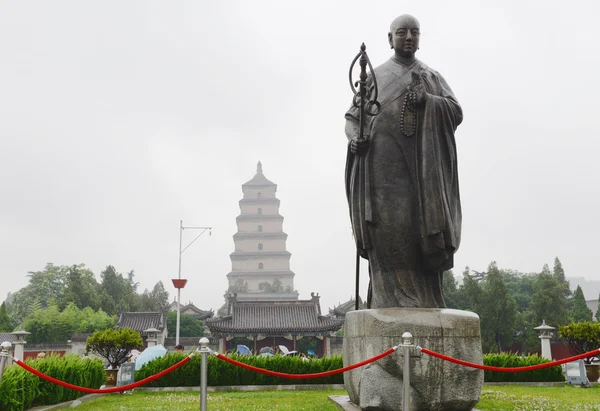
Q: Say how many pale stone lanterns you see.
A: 3